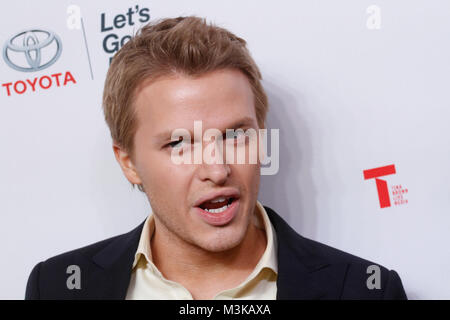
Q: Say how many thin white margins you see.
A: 0